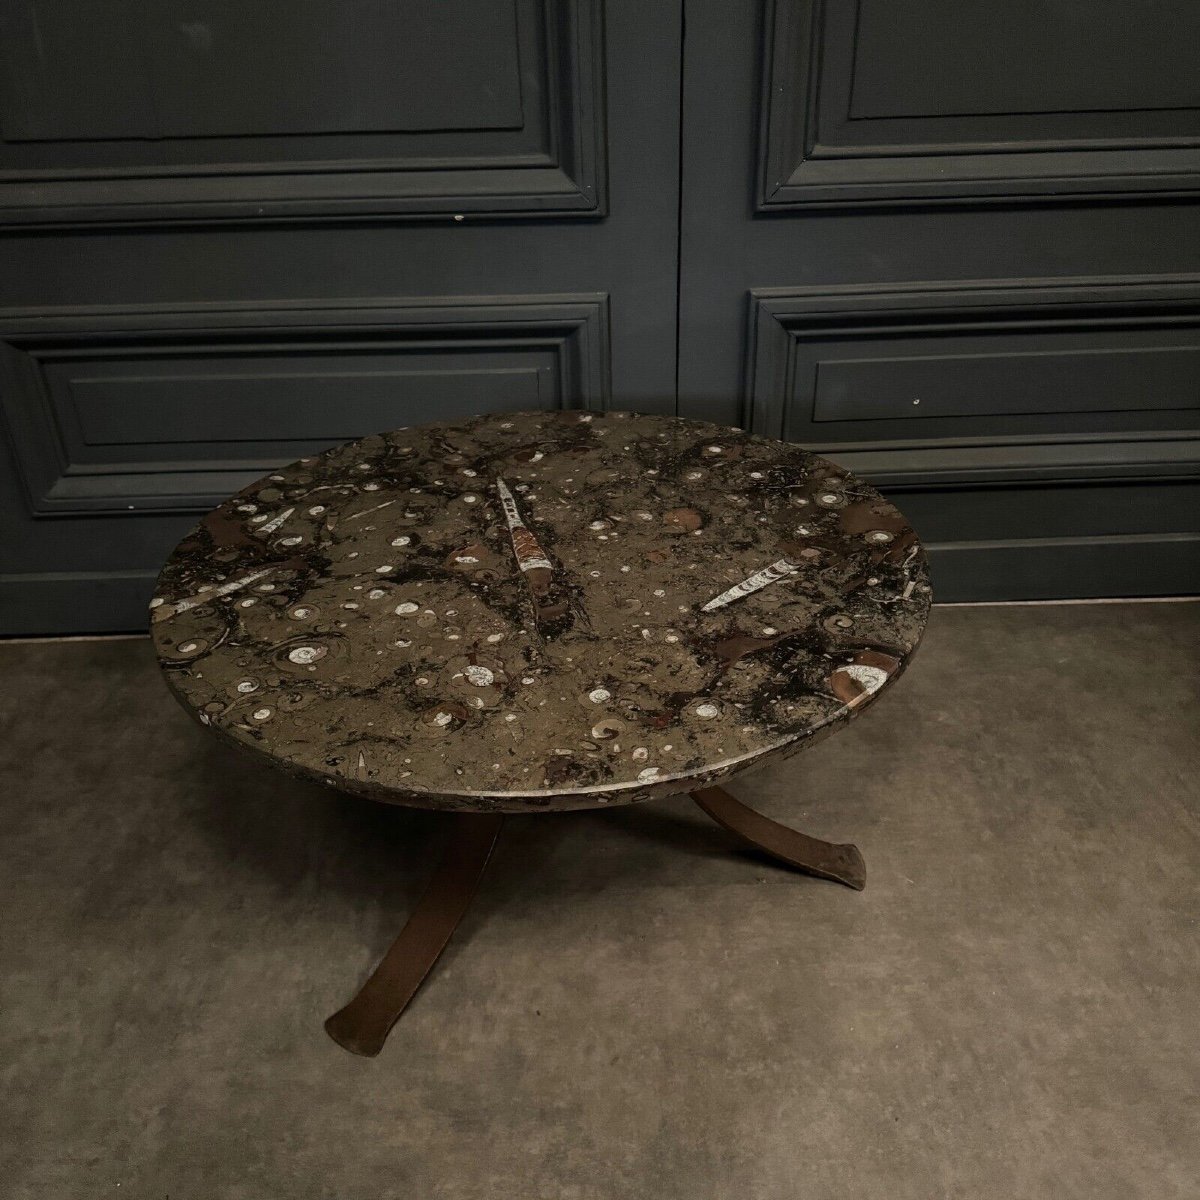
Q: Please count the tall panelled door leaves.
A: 2